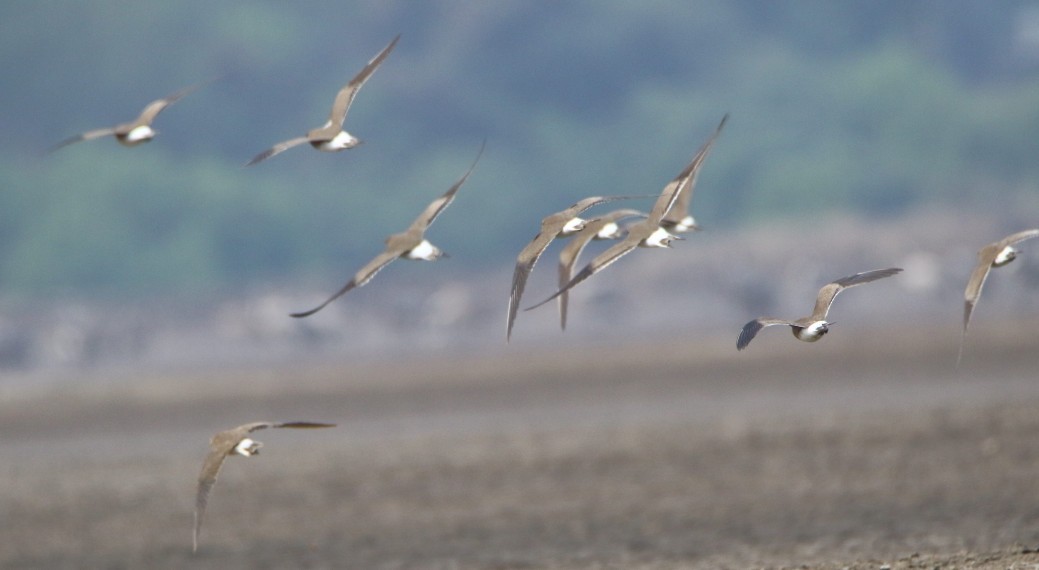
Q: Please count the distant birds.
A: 10